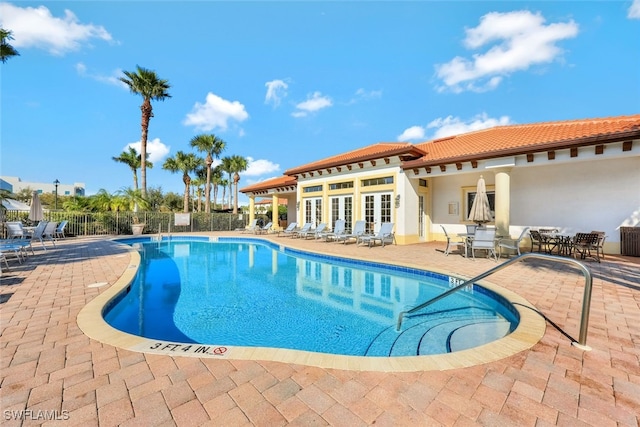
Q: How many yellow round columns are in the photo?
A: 3